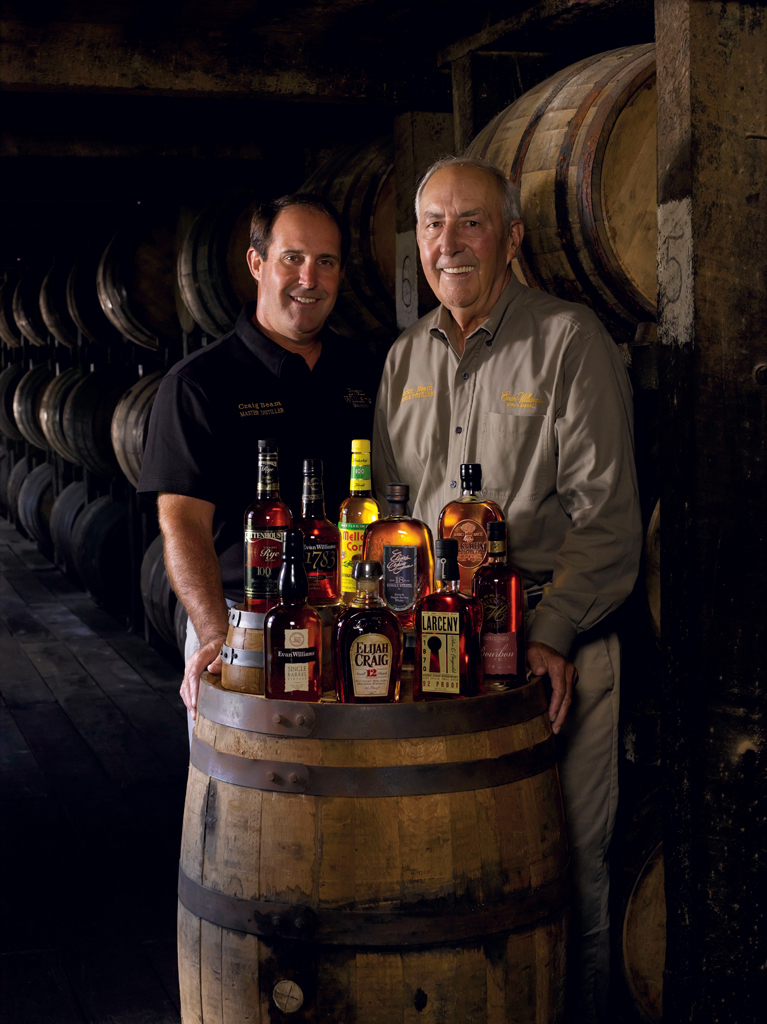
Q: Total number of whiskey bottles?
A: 9